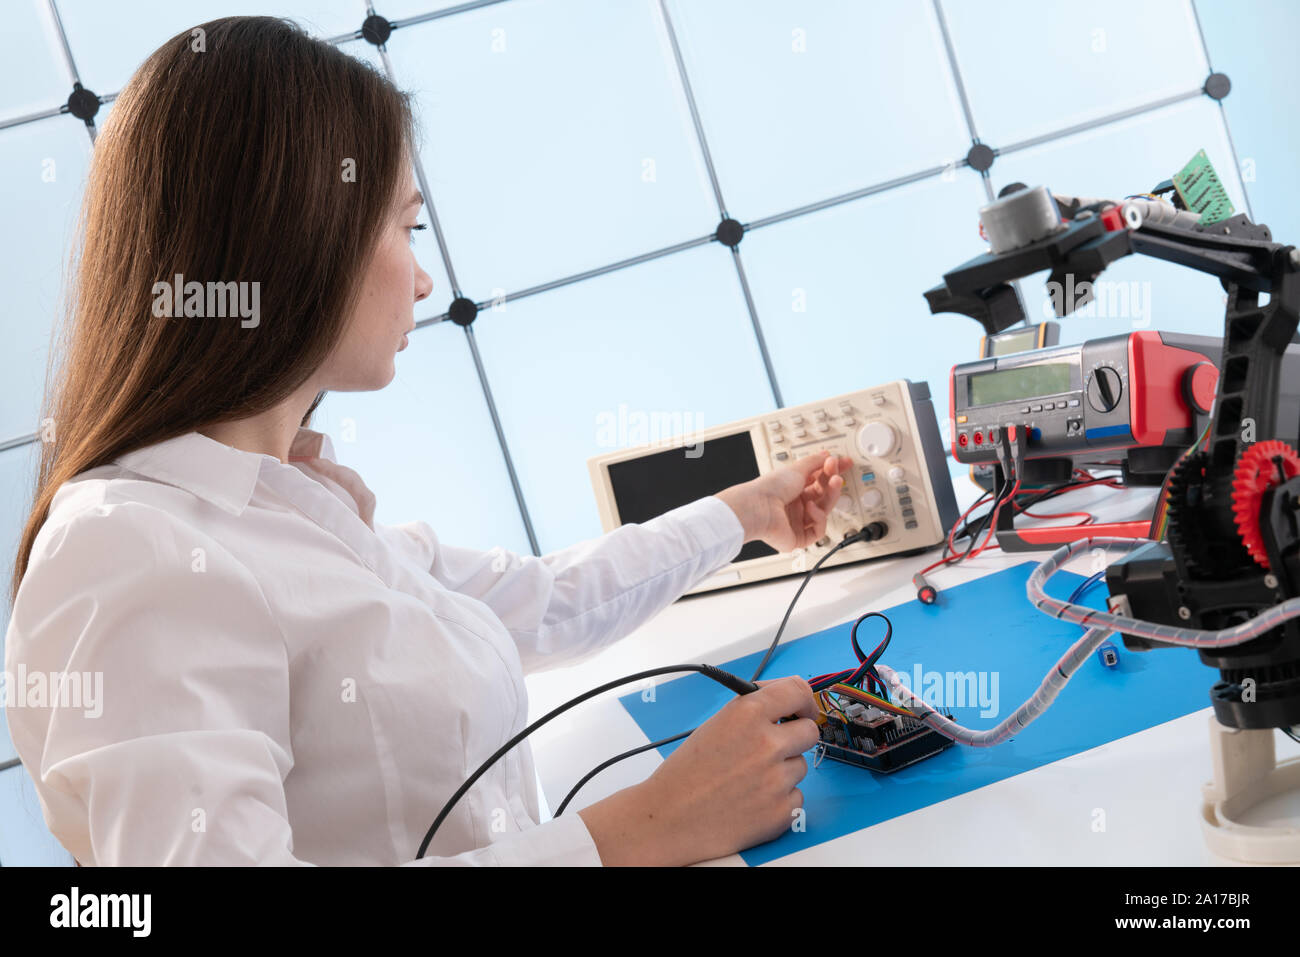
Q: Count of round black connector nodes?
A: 6